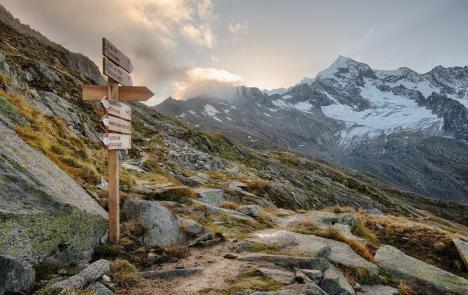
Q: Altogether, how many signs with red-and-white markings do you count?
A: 3